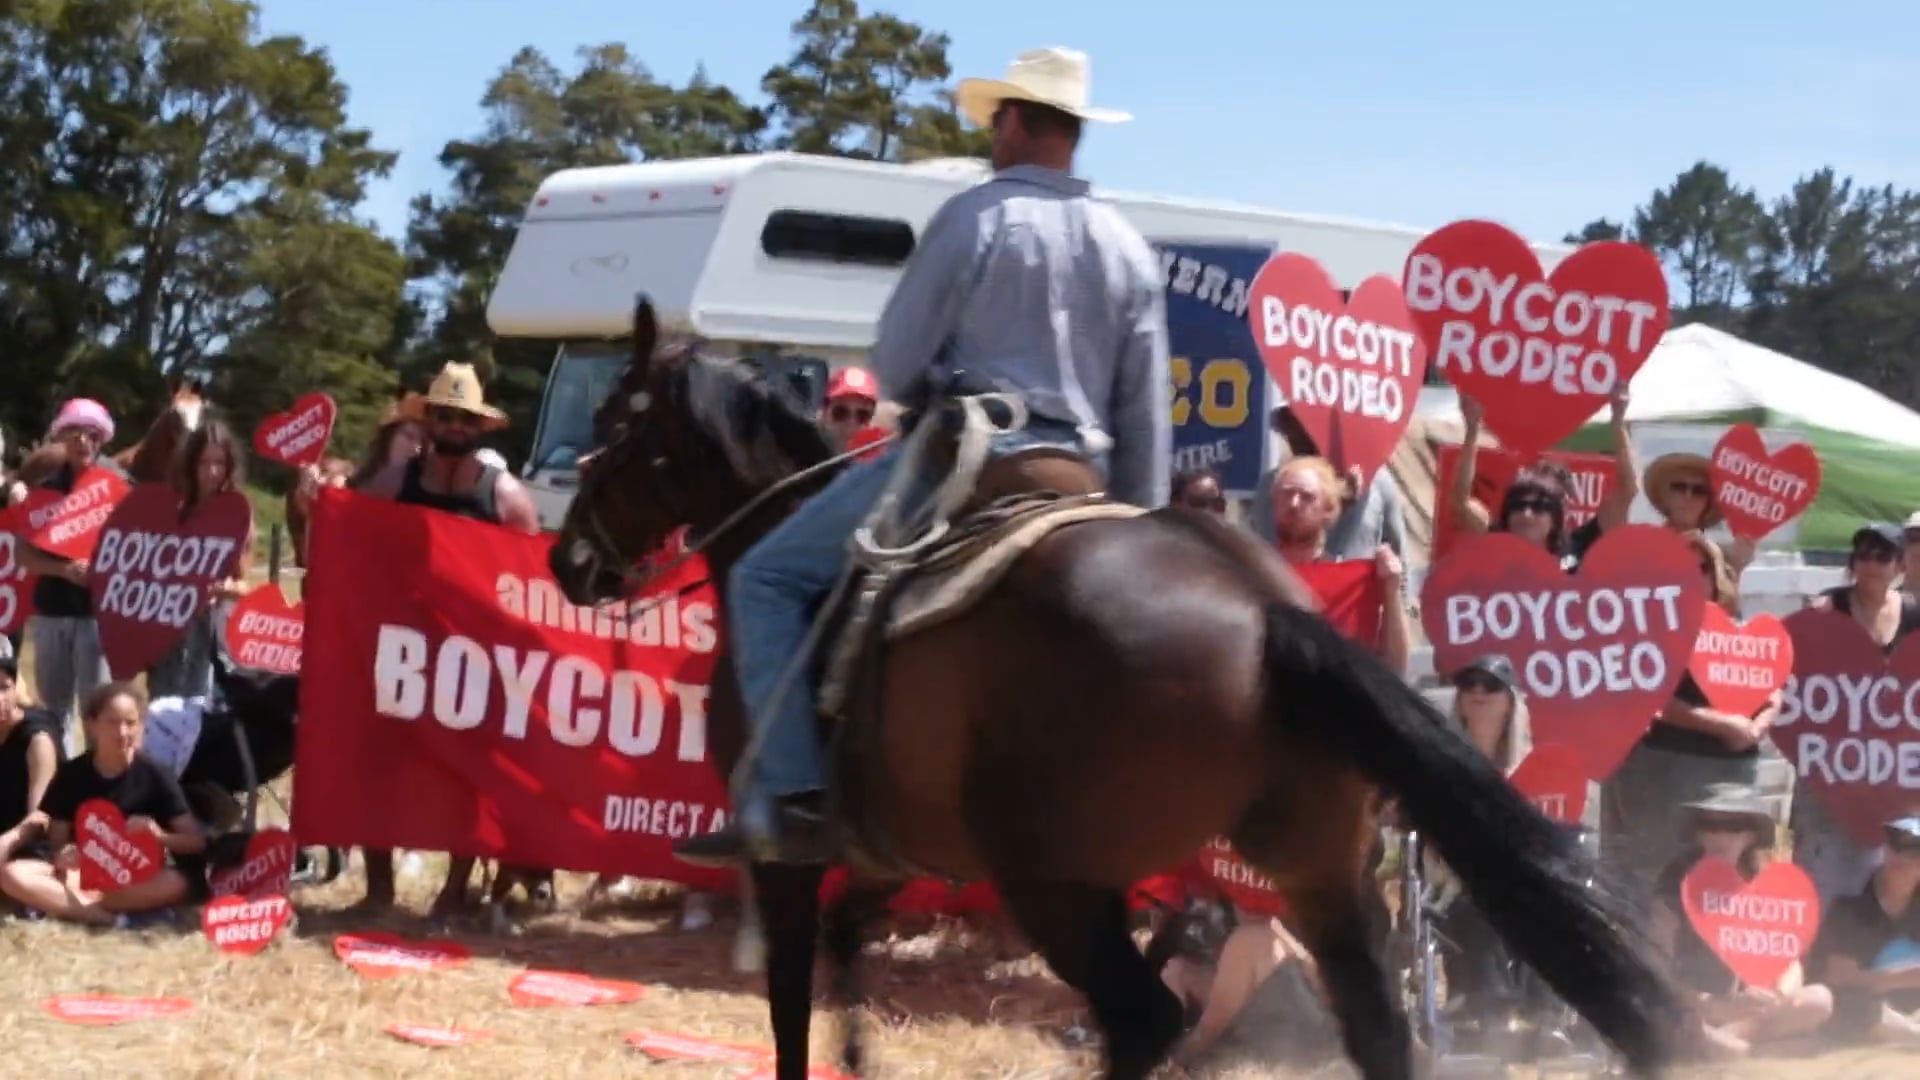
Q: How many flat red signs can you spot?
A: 6